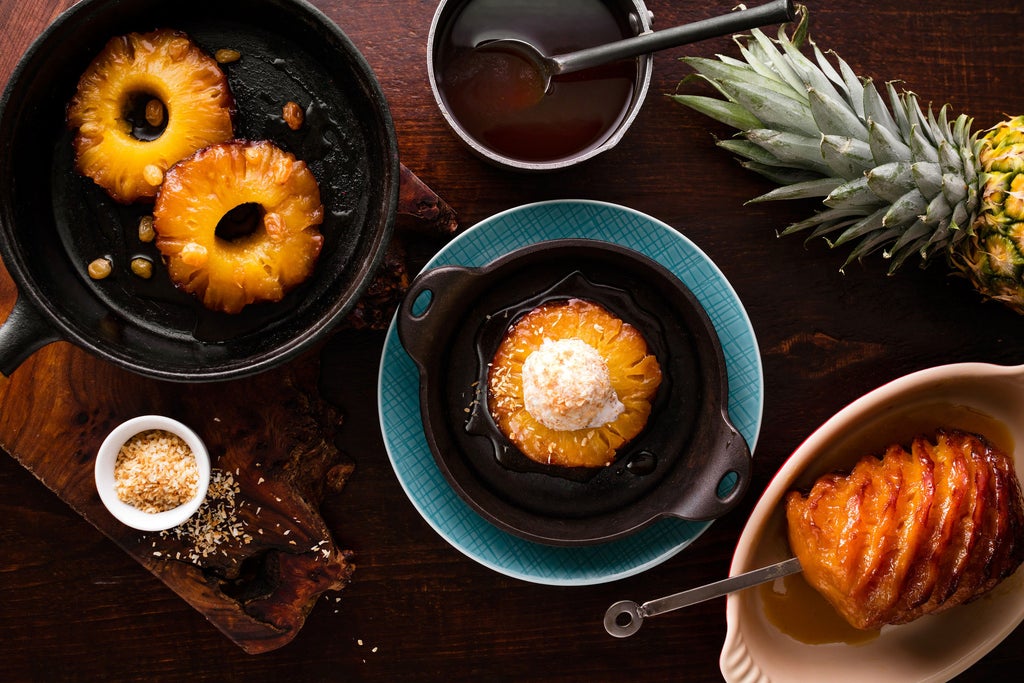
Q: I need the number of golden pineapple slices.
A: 3